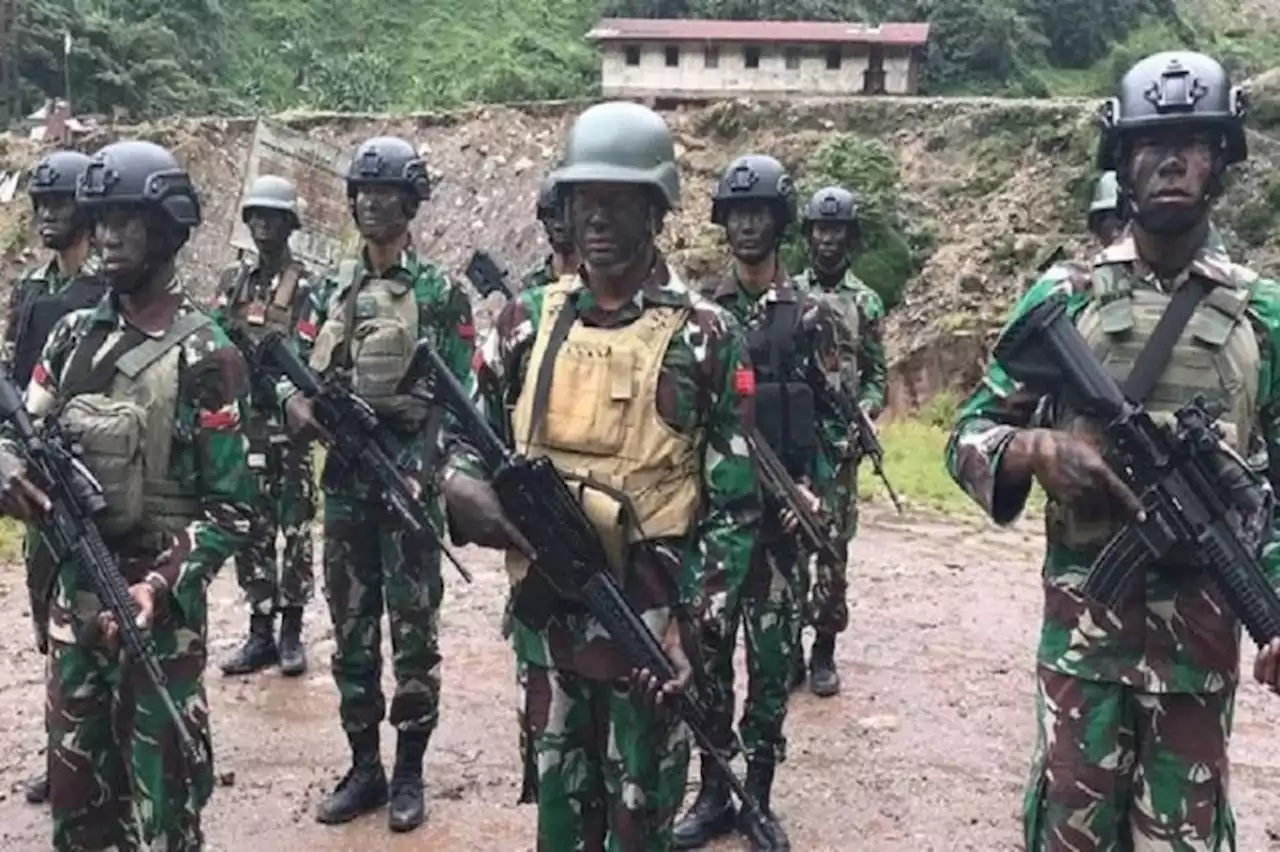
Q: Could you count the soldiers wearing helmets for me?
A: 10